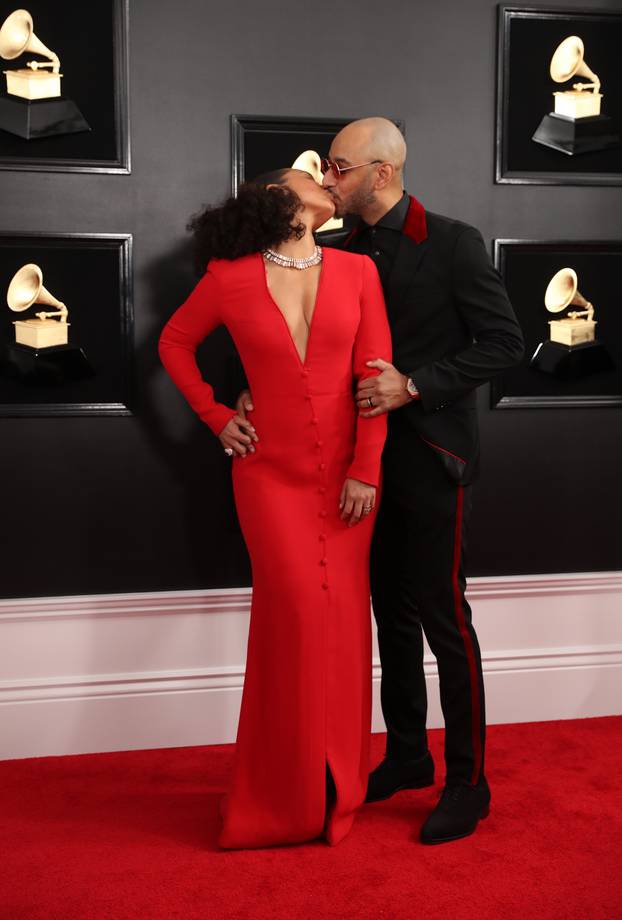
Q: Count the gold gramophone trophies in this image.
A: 5